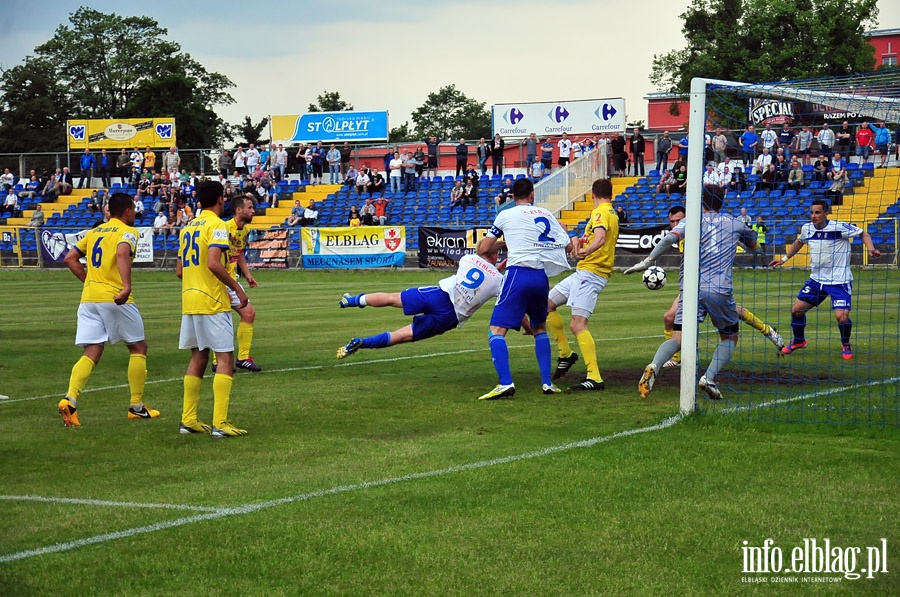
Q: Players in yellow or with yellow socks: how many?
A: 5